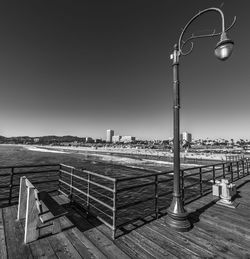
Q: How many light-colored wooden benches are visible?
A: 1